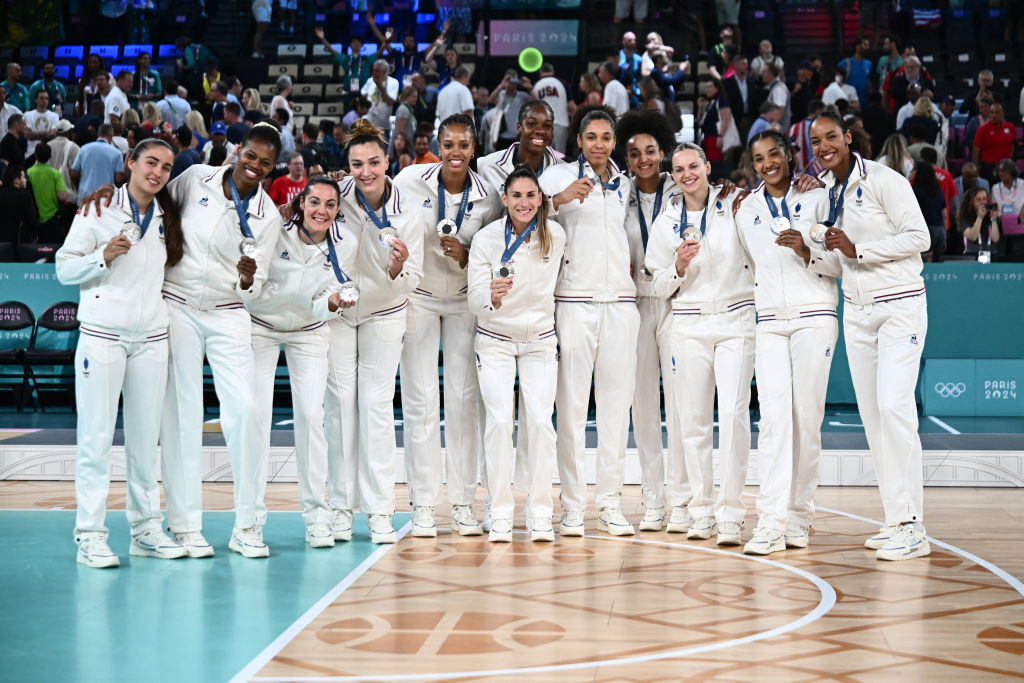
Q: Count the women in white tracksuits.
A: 12